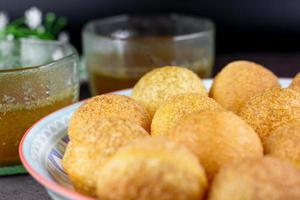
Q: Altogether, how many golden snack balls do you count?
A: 11